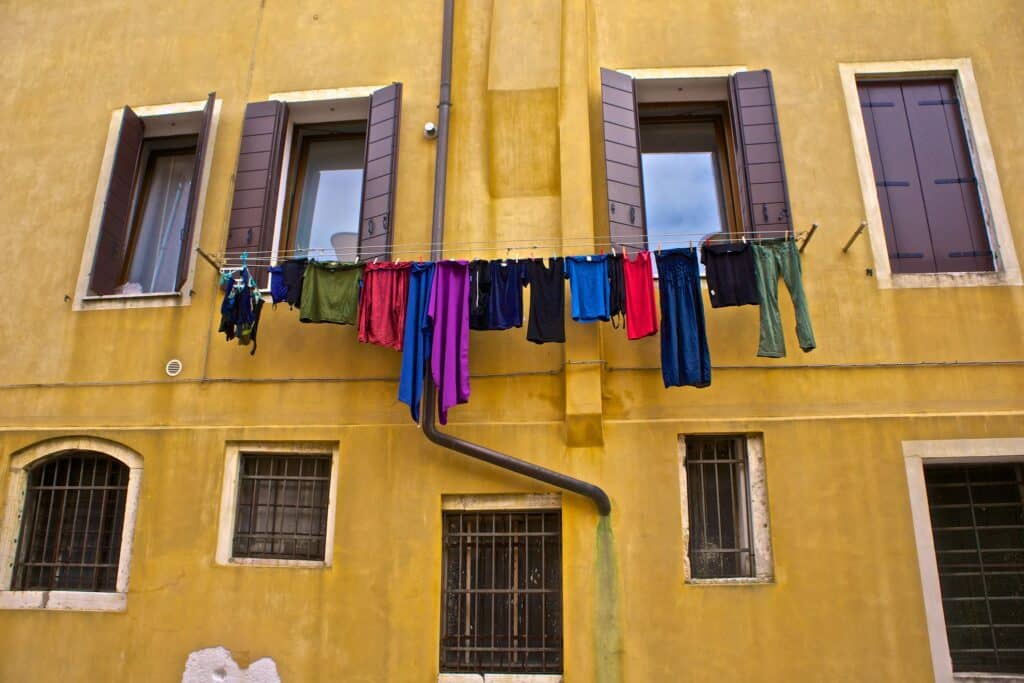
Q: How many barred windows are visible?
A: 5